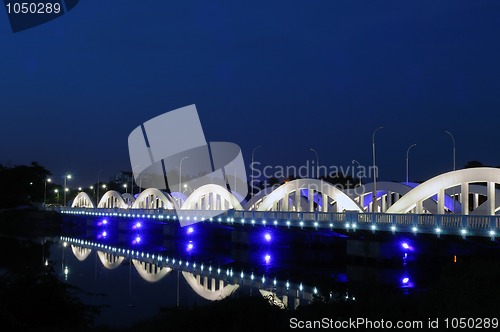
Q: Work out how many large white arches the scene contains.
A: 6